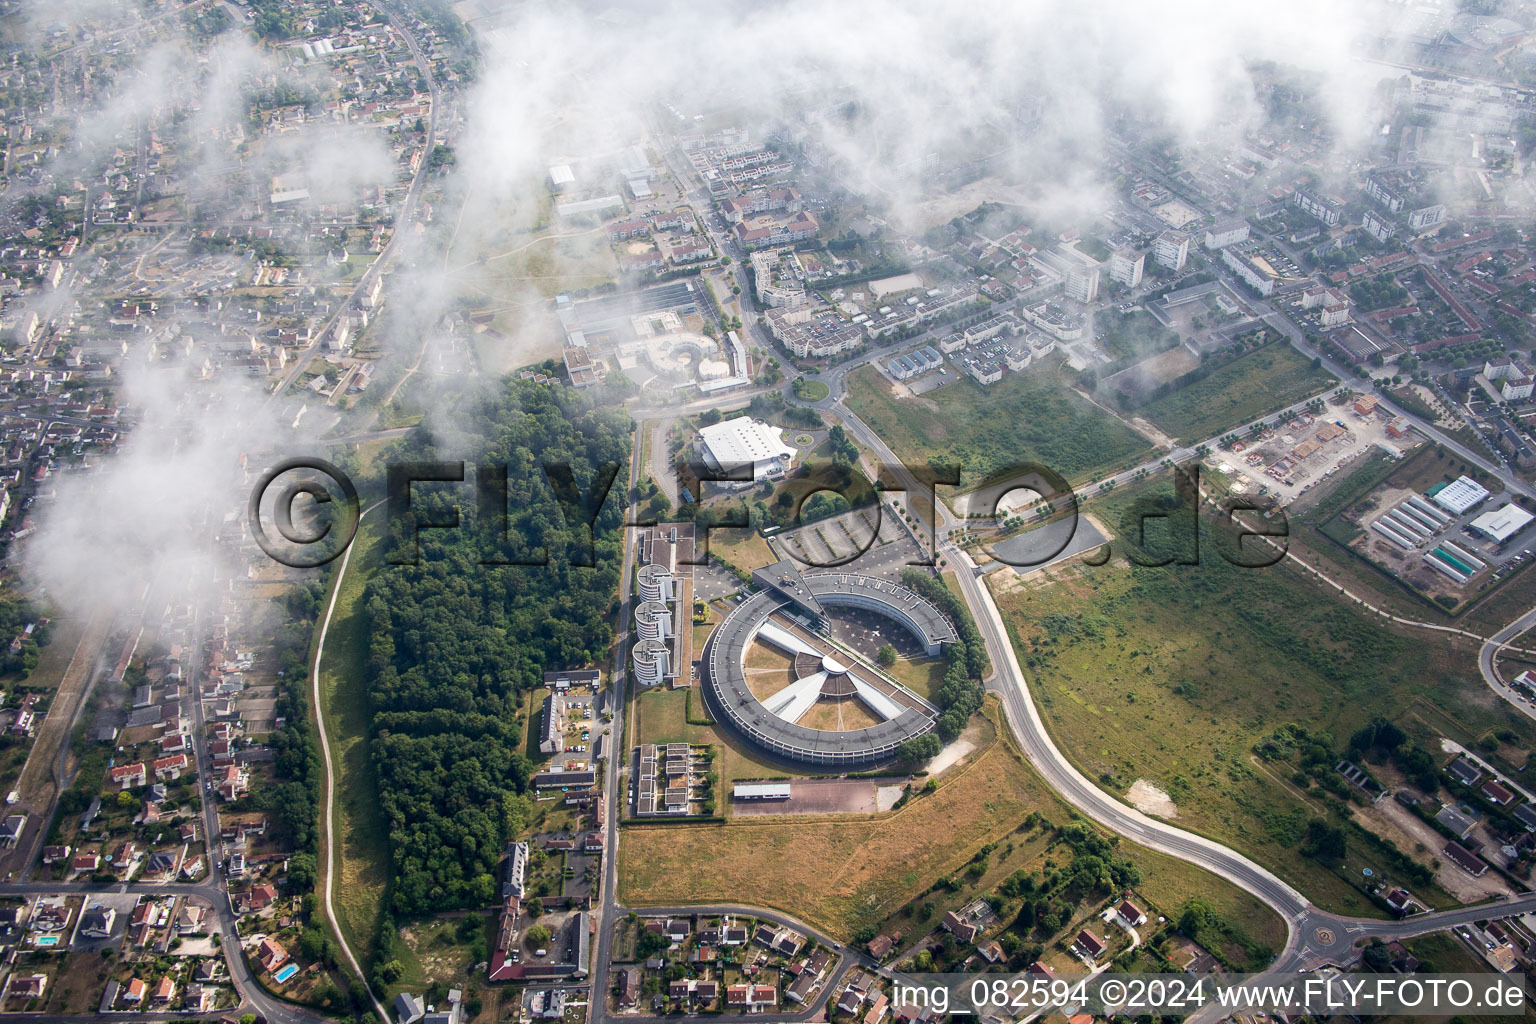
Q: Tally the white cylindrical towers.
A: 3